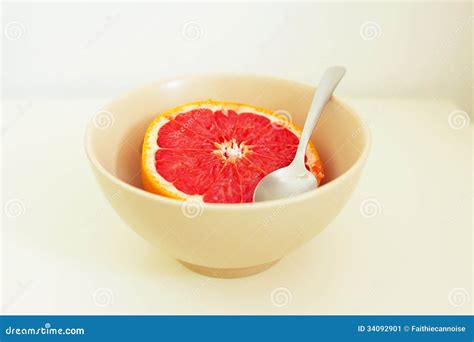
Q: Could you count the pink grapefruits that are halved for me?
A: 1